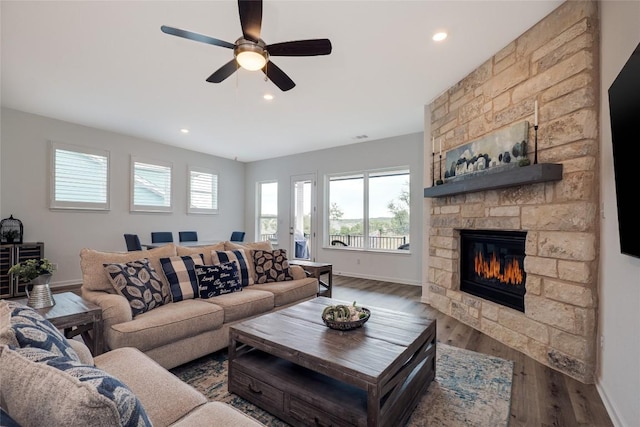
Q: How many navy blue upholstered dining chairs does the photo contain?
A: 4